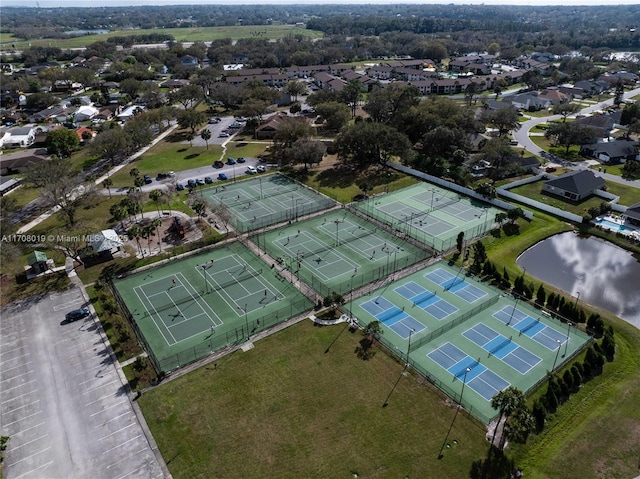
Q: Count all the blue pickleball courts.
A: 6